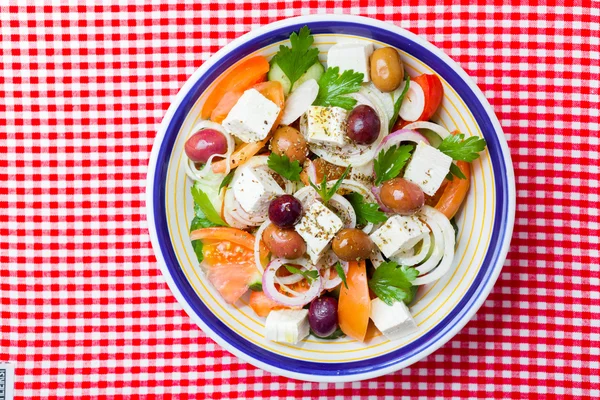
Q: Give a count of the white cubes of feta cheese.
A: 9